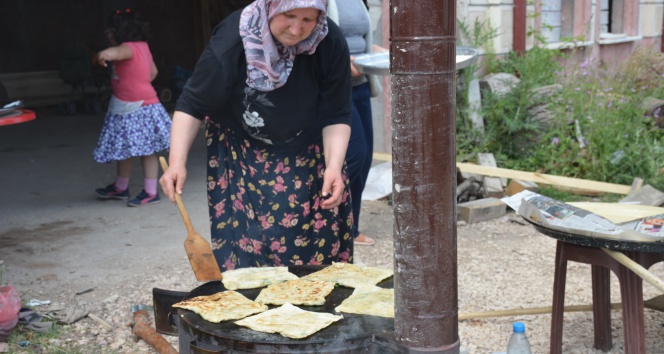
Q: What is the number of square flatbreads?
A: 6